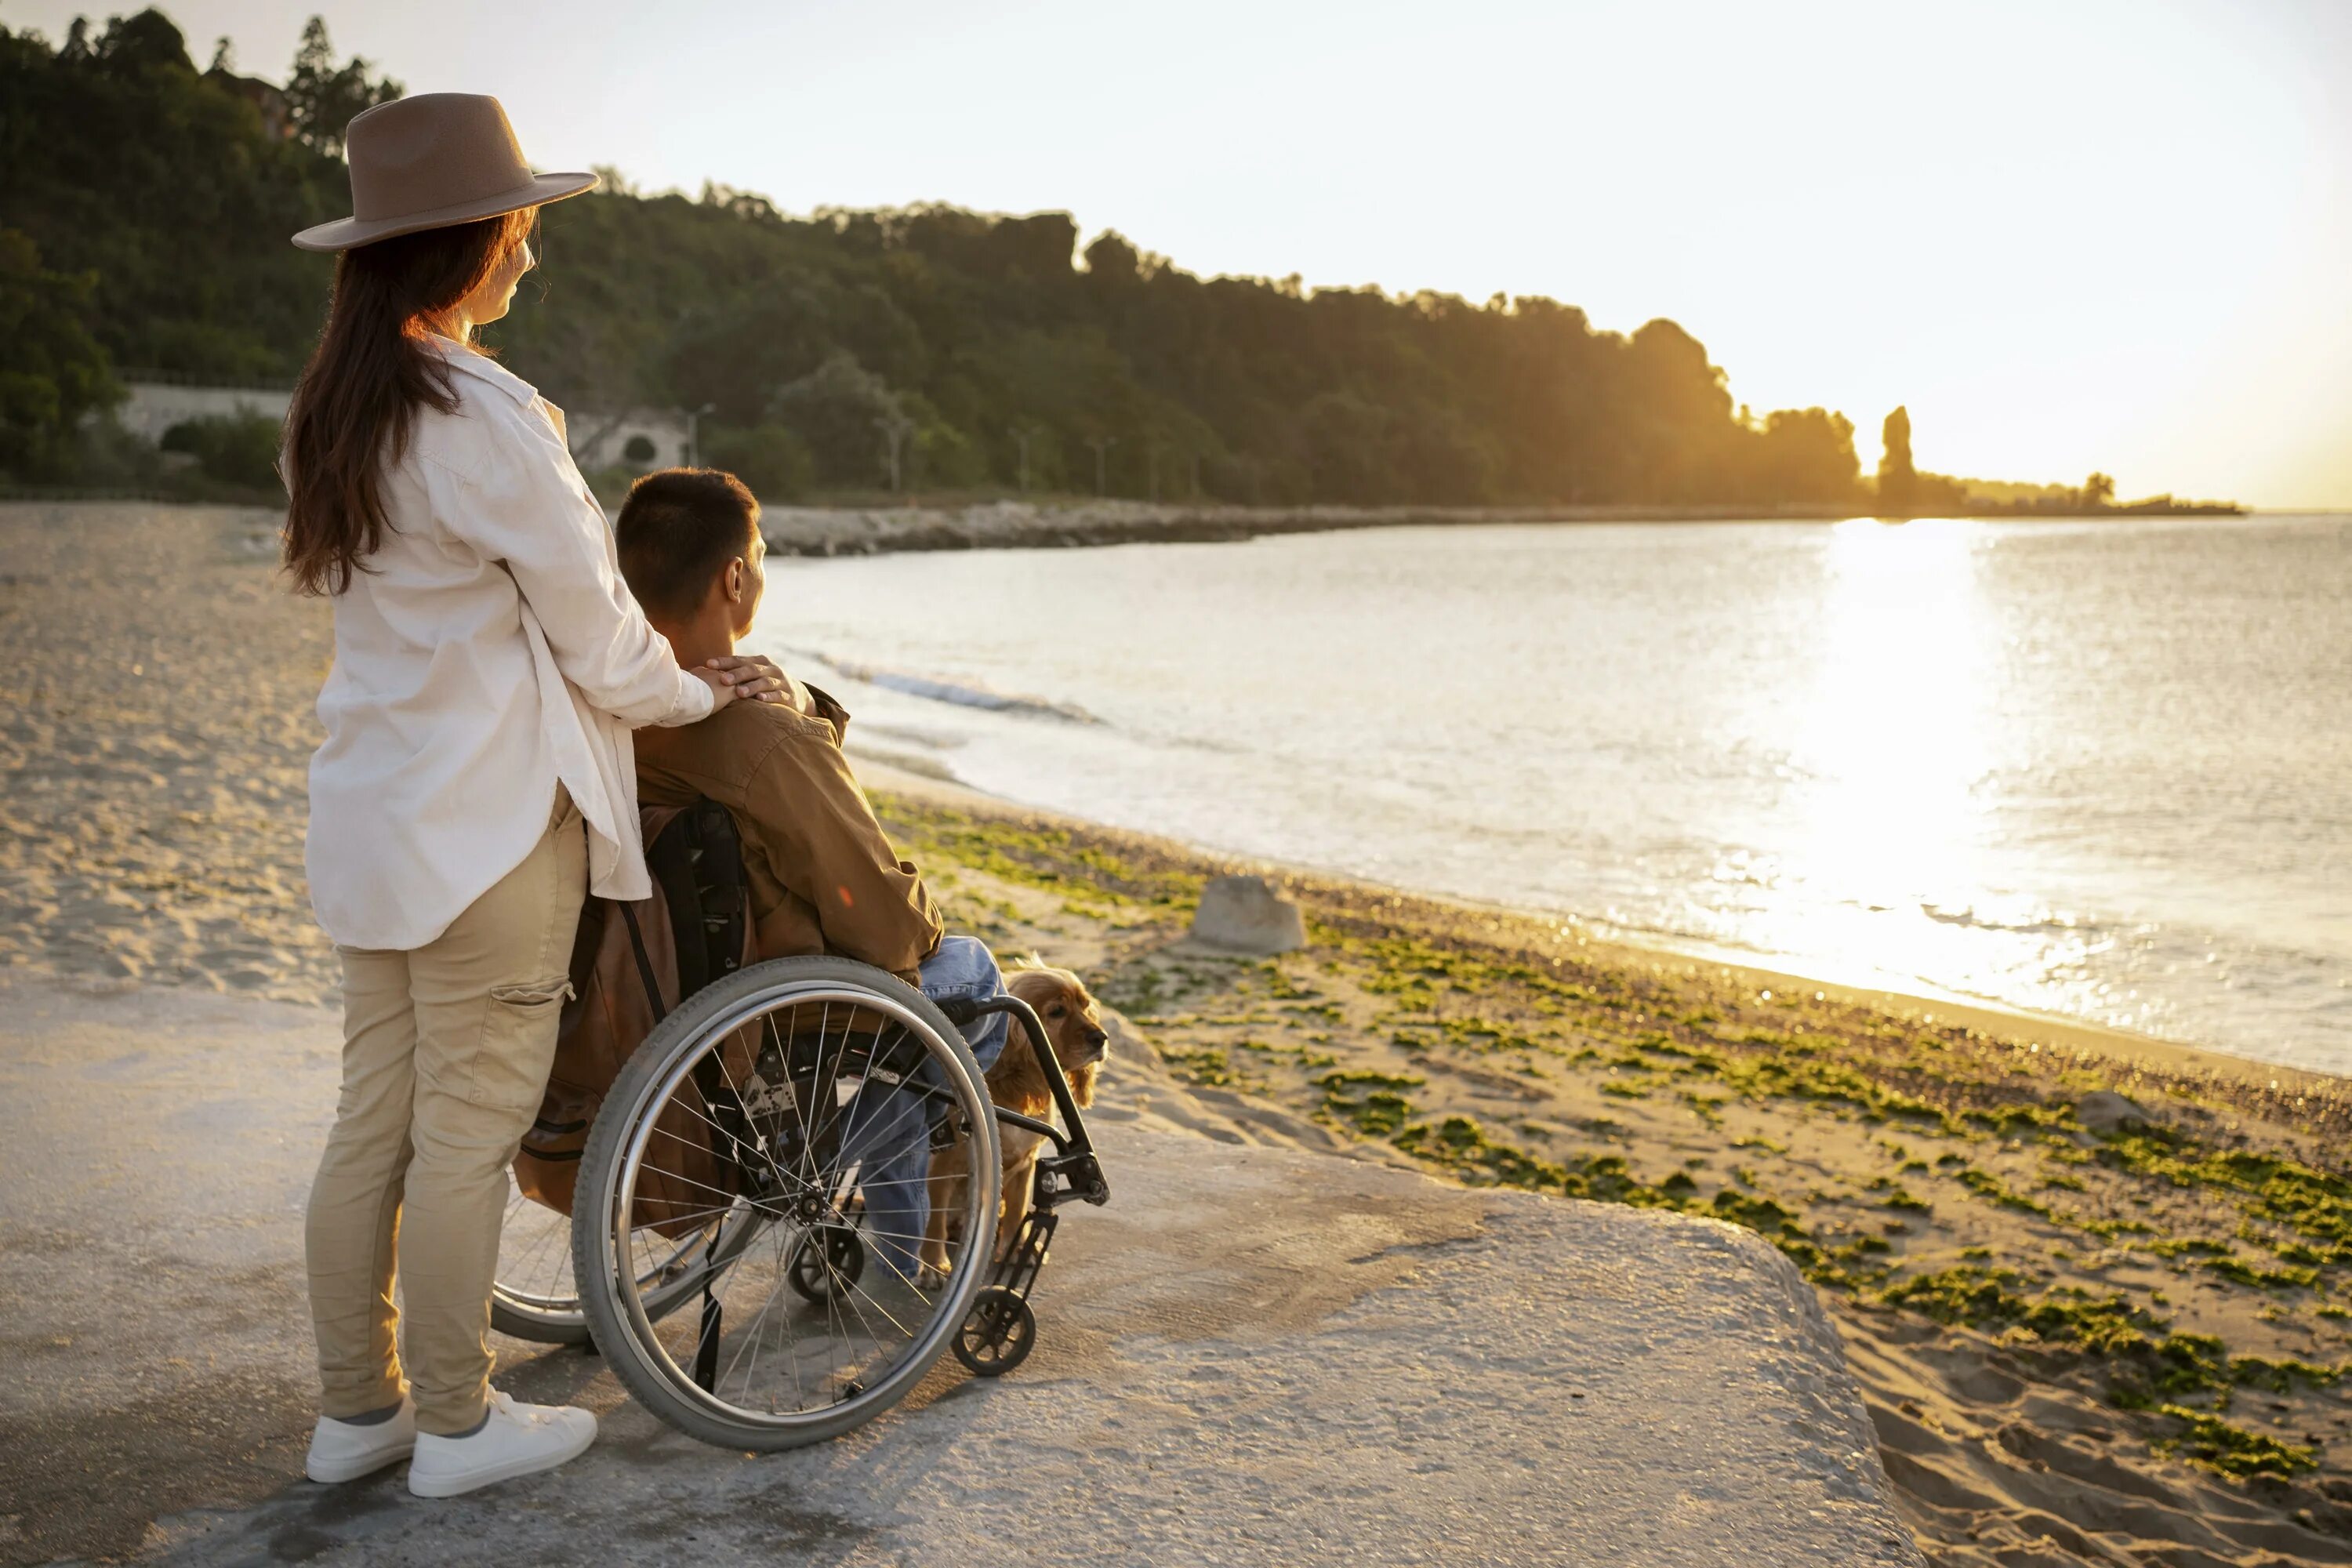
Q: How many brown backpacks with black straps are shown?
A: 1